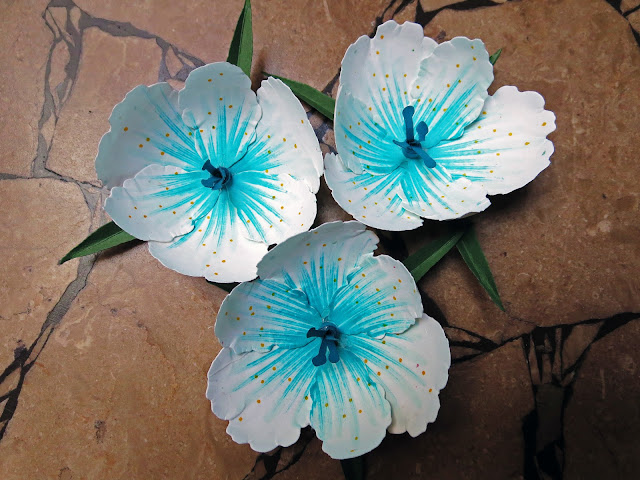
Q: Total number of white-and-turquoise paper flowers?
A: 3